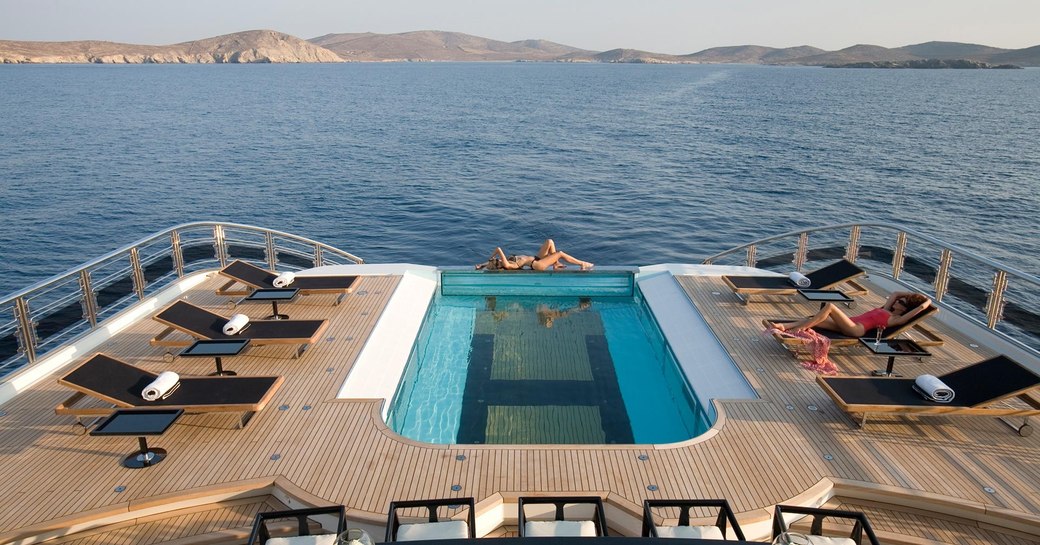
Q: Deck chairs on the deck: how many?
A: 6